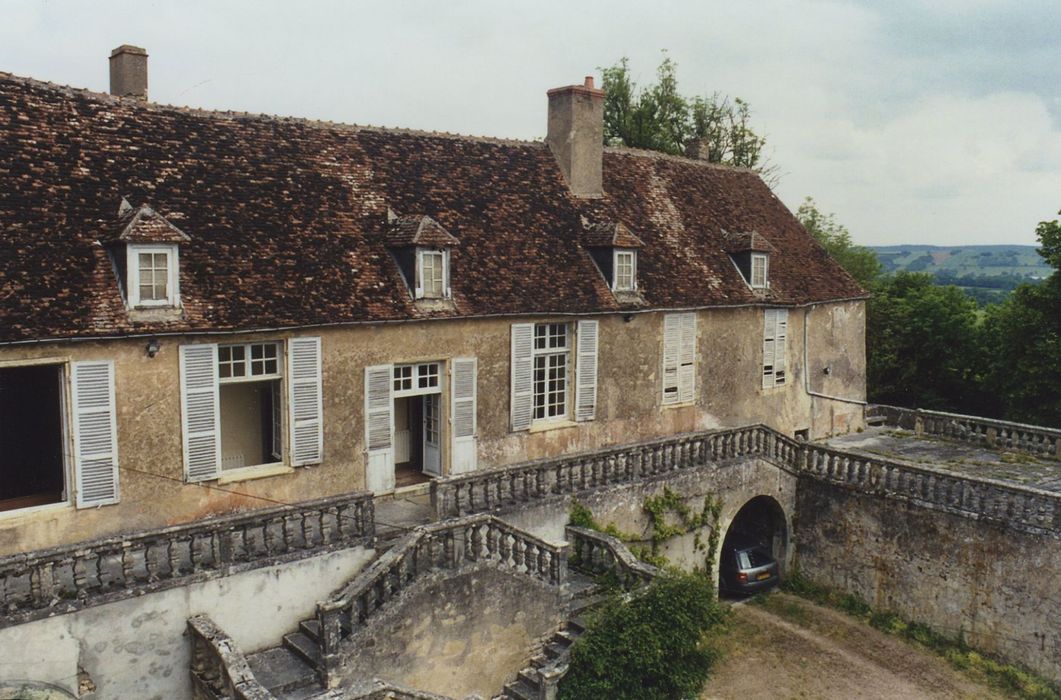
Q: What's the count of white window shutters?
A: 11